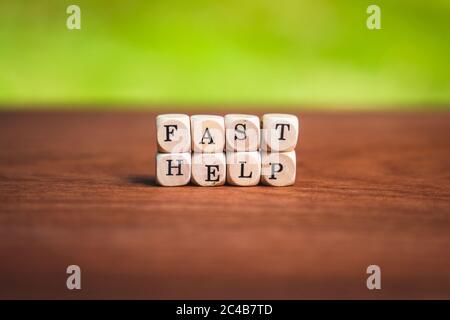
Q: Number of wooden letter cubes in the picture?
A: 8